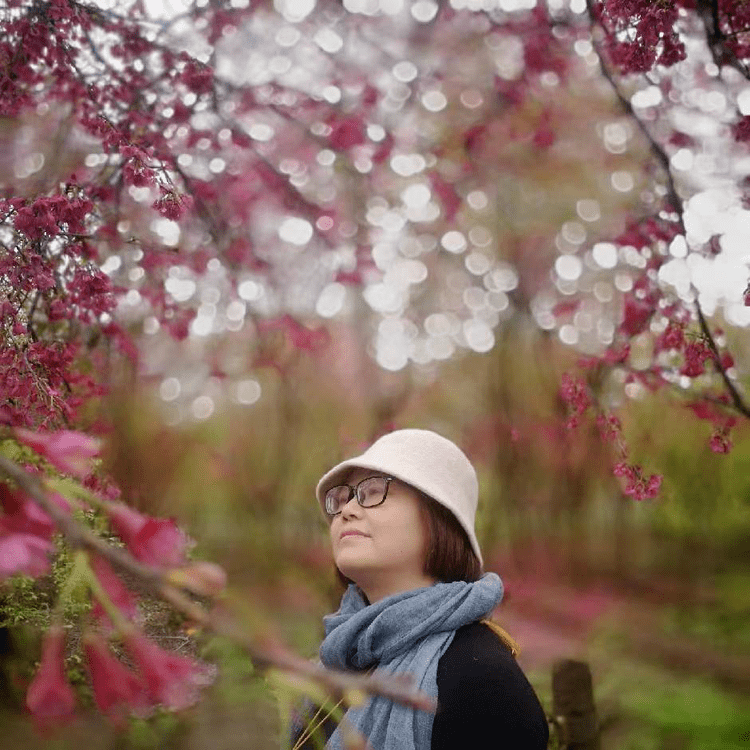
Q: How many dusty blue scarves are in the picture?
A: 1